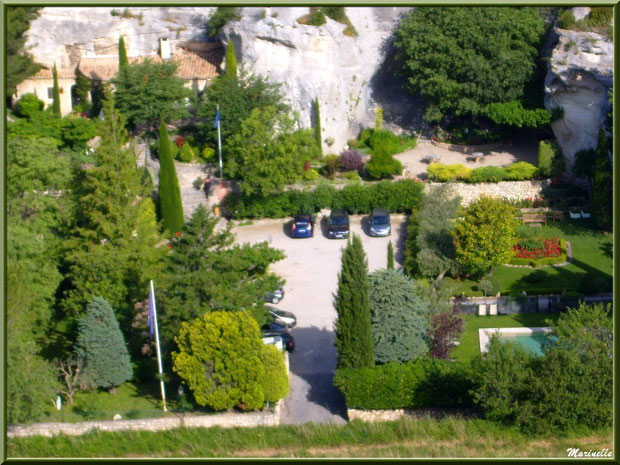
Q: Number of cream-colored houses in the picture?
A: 1